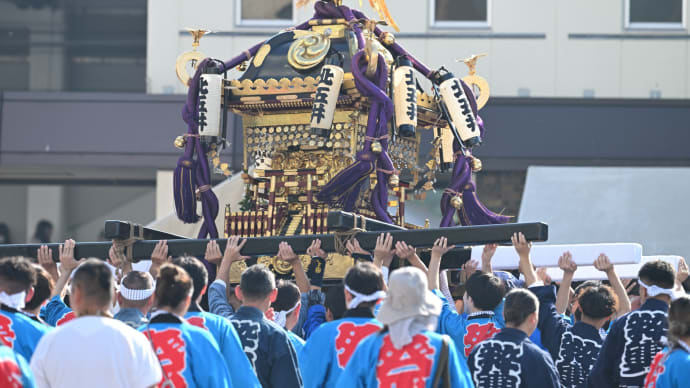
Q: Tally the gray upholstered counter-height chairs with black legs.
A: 0